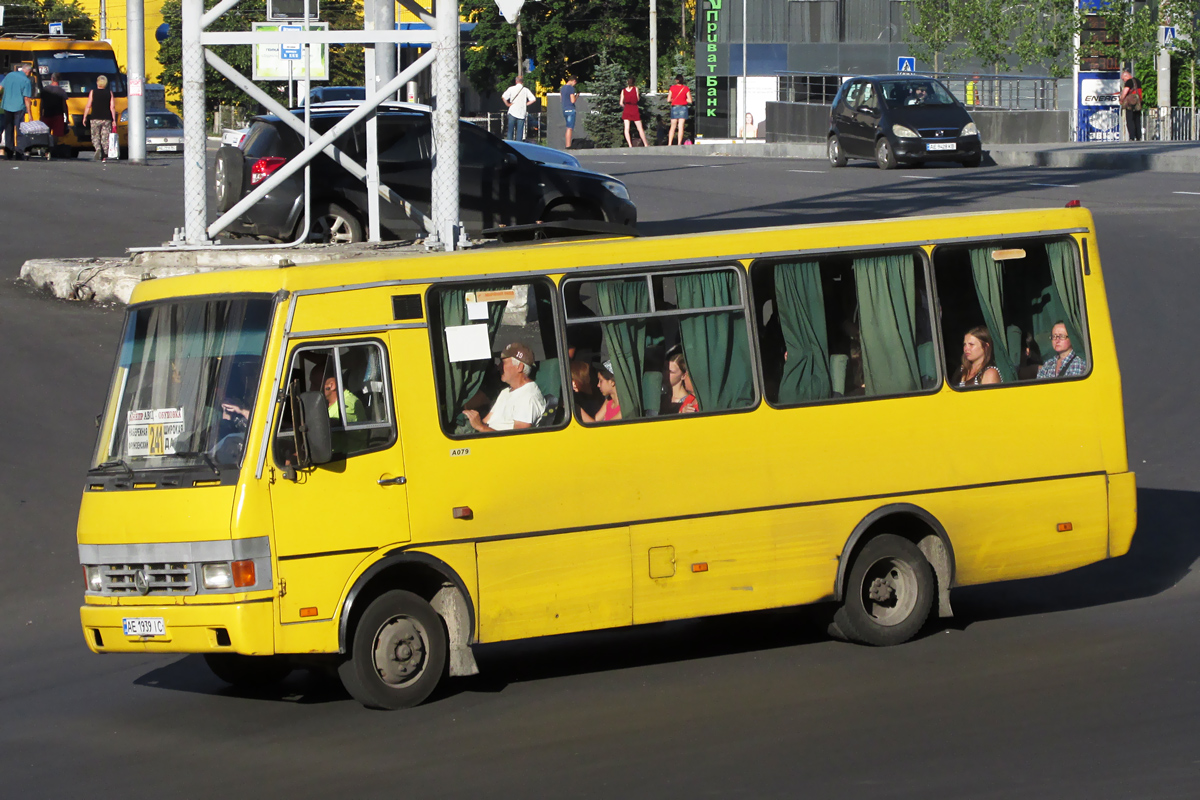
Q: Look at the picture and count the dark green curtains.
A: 7